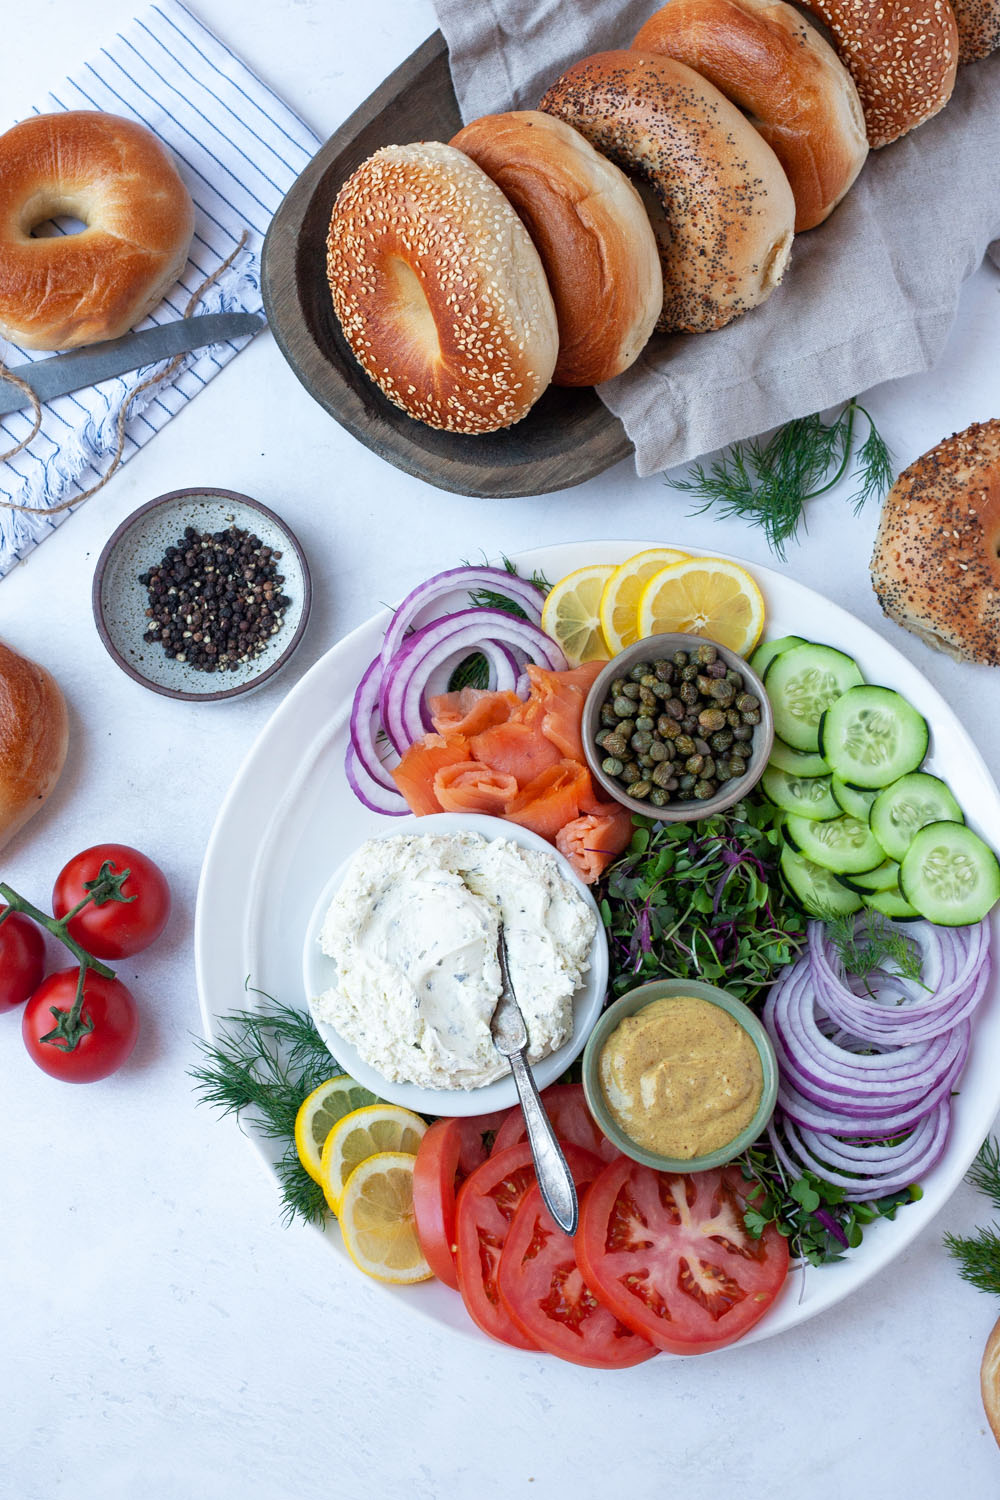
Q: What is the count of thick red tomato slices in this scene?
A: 5